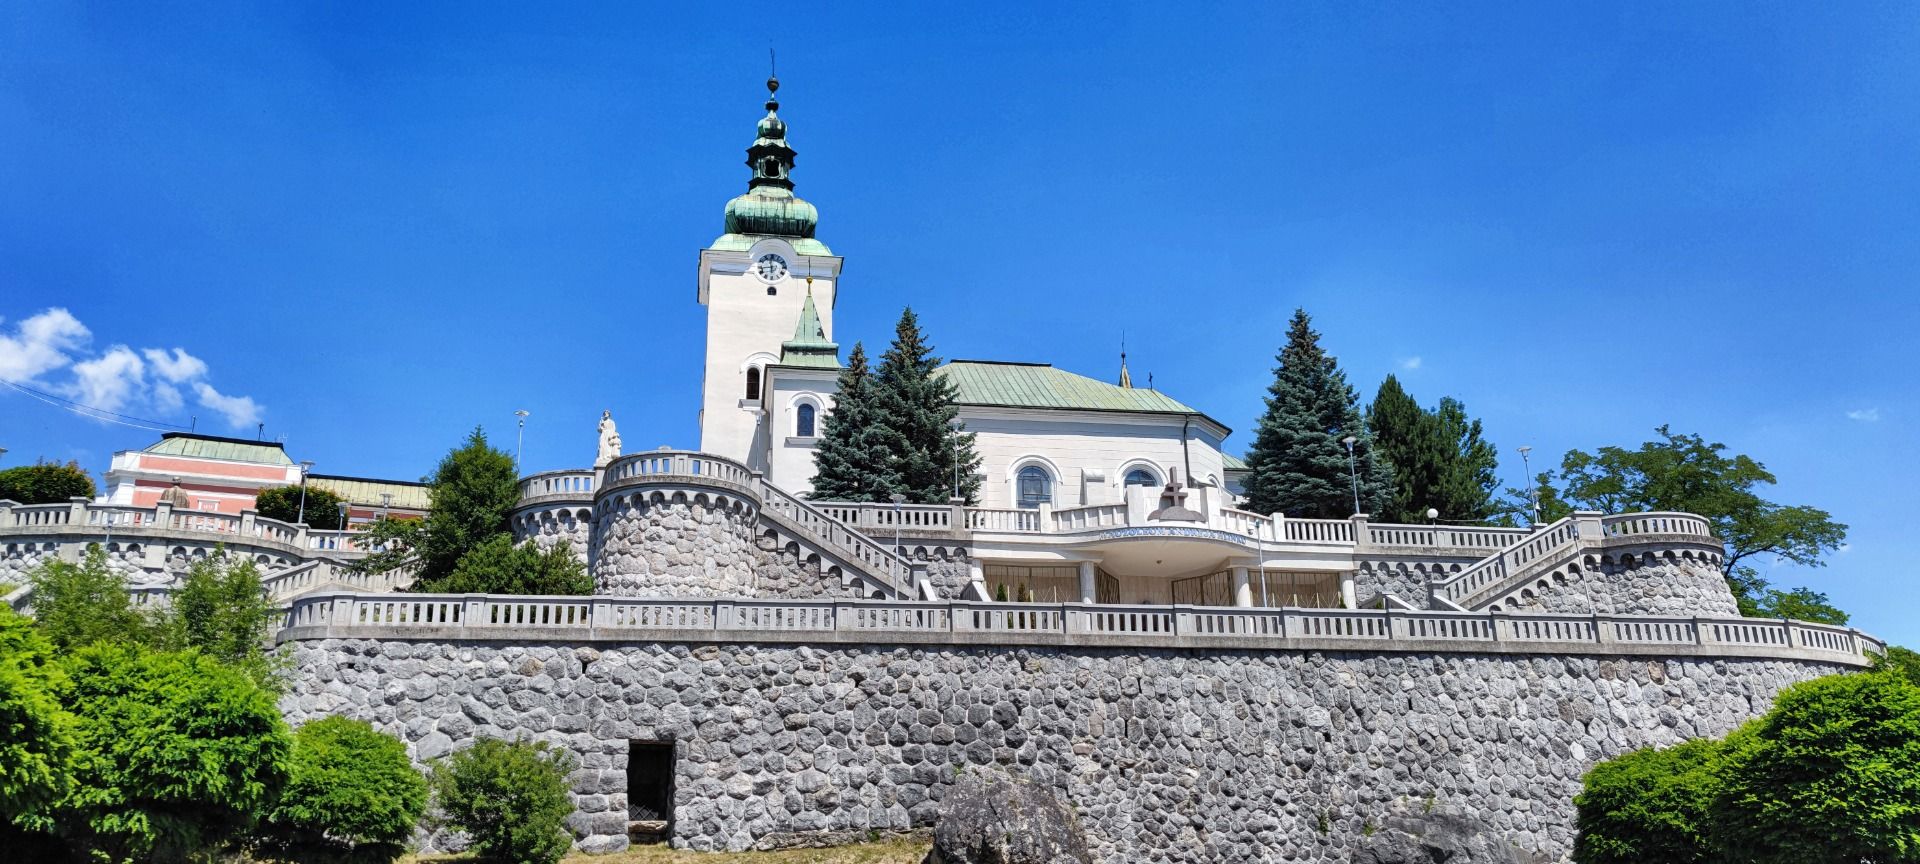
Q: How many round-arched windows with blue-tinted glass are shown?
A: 3